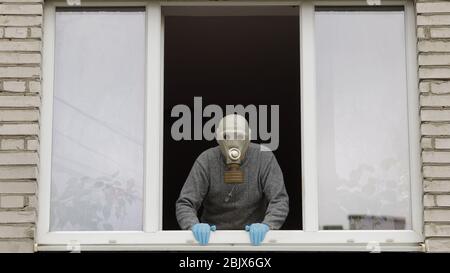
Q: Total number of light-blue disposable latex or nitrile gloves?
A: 2